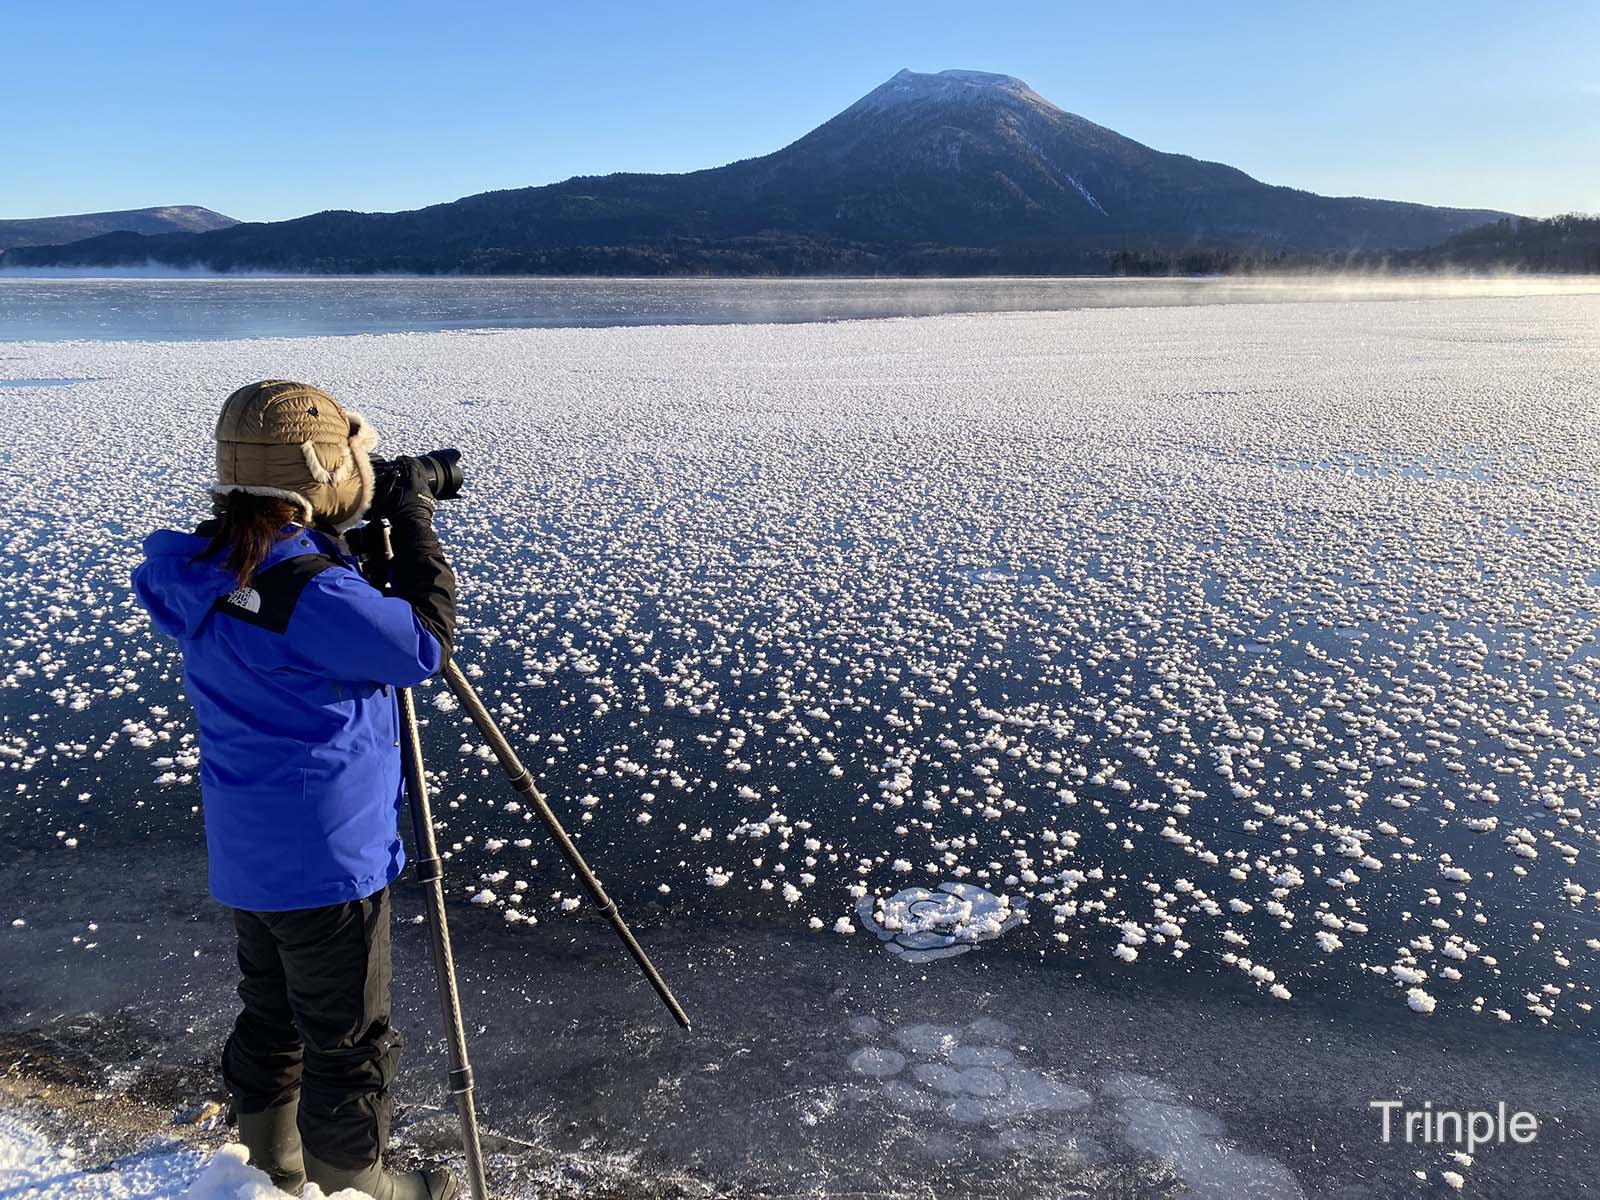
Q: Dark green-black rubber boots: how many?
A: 2